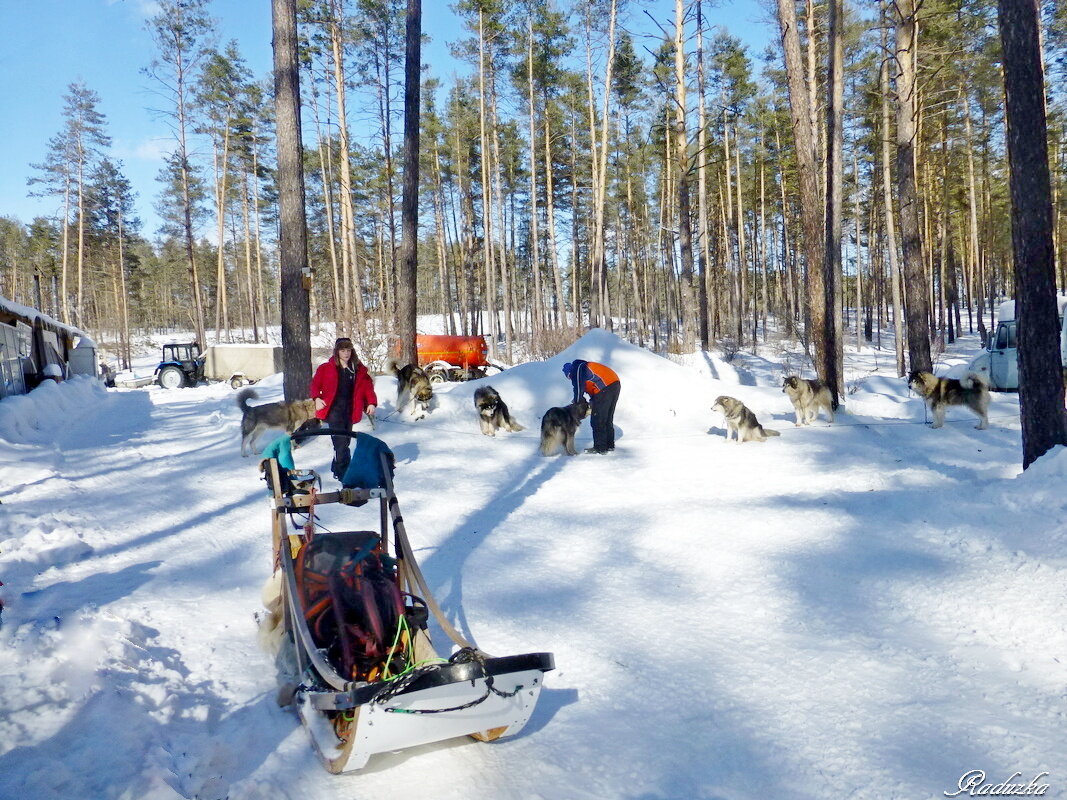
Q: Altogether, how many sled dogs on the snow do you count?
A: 7